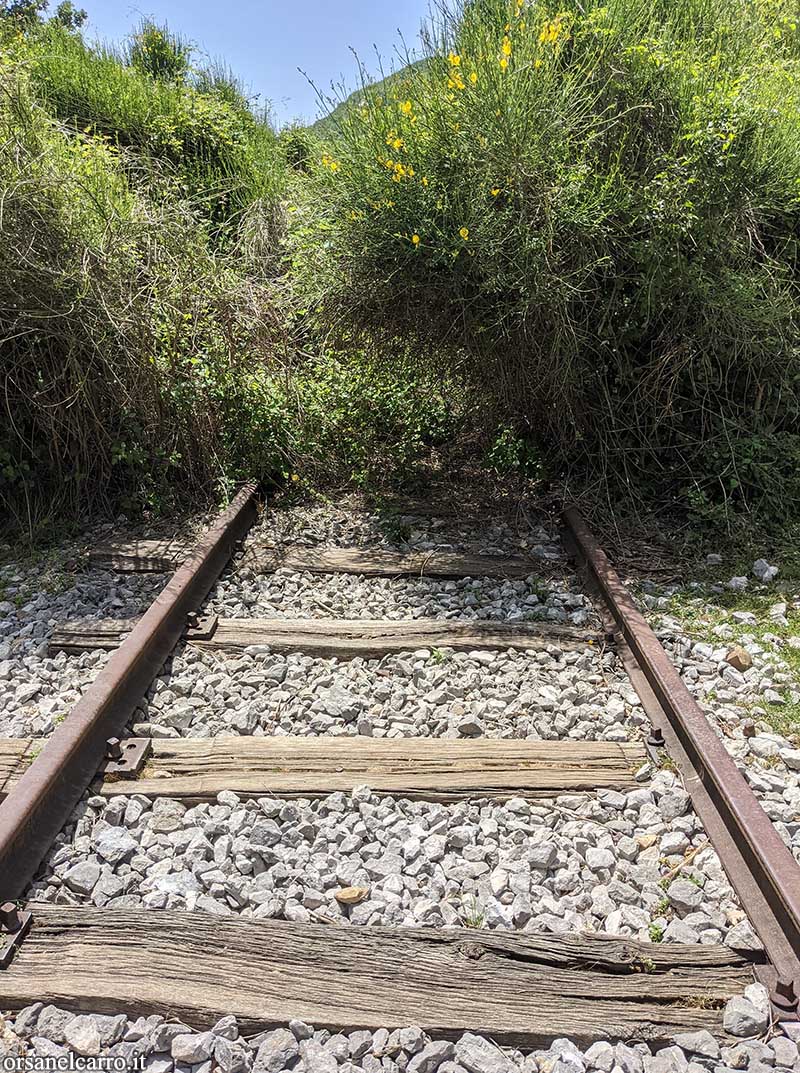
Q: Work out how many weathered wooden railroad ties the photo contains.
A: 4